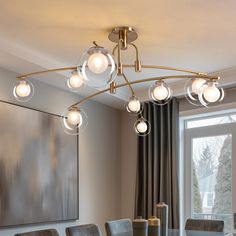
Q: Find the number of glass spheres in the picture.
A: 9